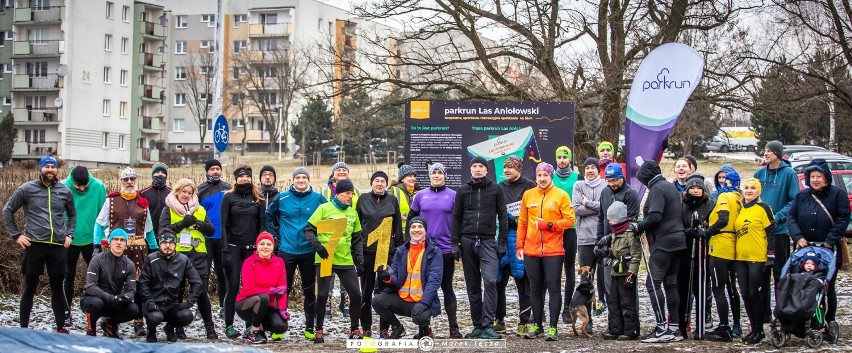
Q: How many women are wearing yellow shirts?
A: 2